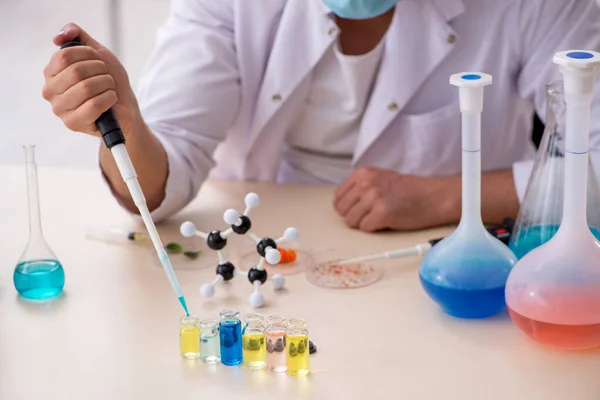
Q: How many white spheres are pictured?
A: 8